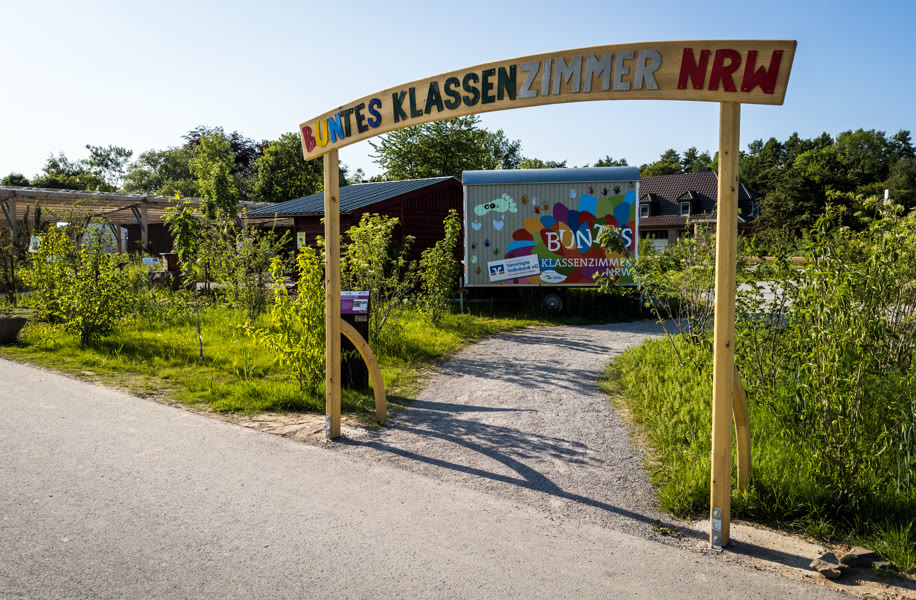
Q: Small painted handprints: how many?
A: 13